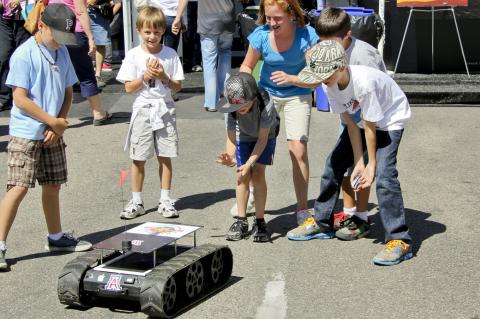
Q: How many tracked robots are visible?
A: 1